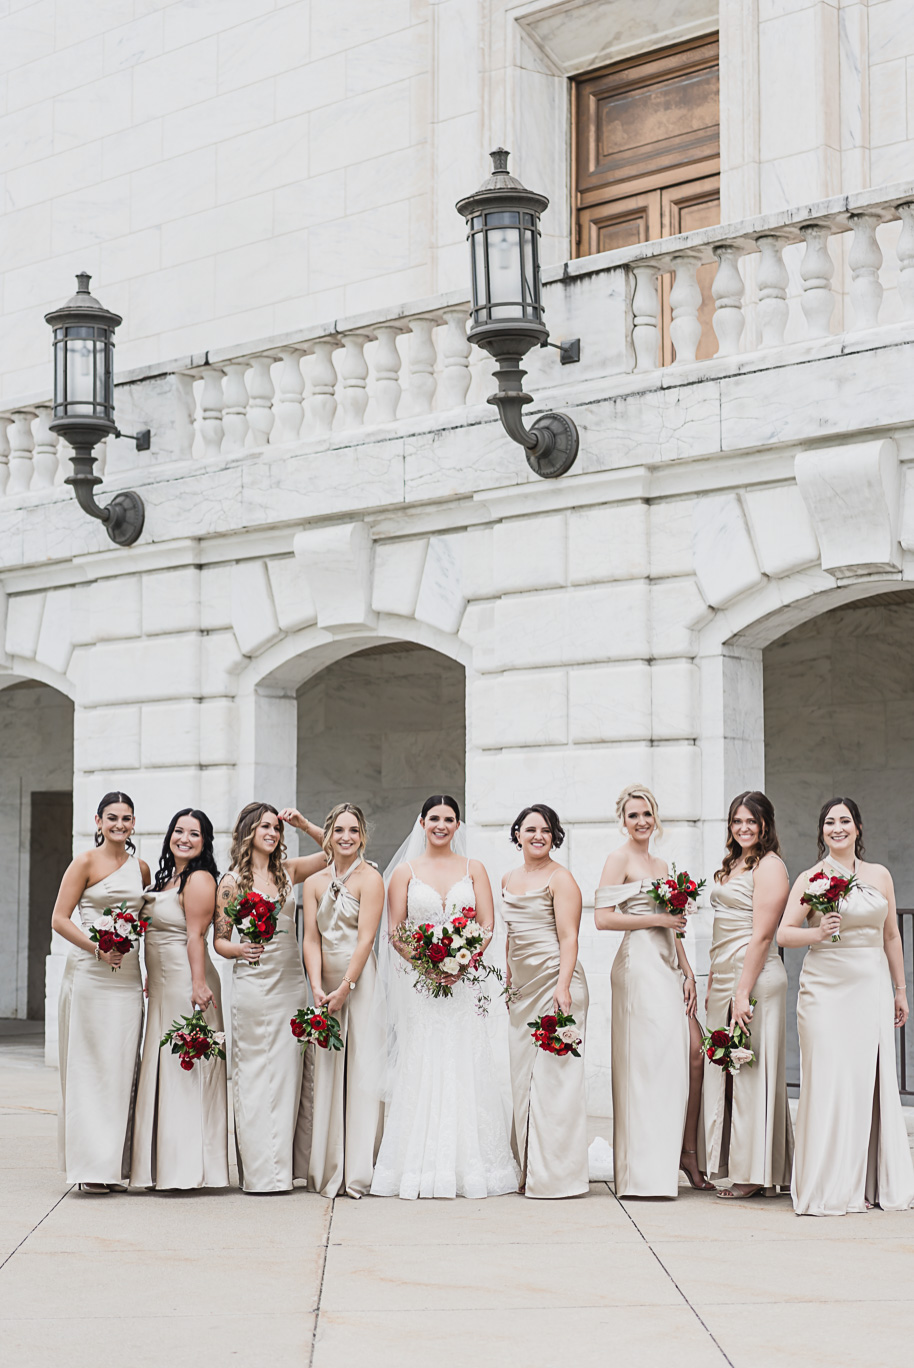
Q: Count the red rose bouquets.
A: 9